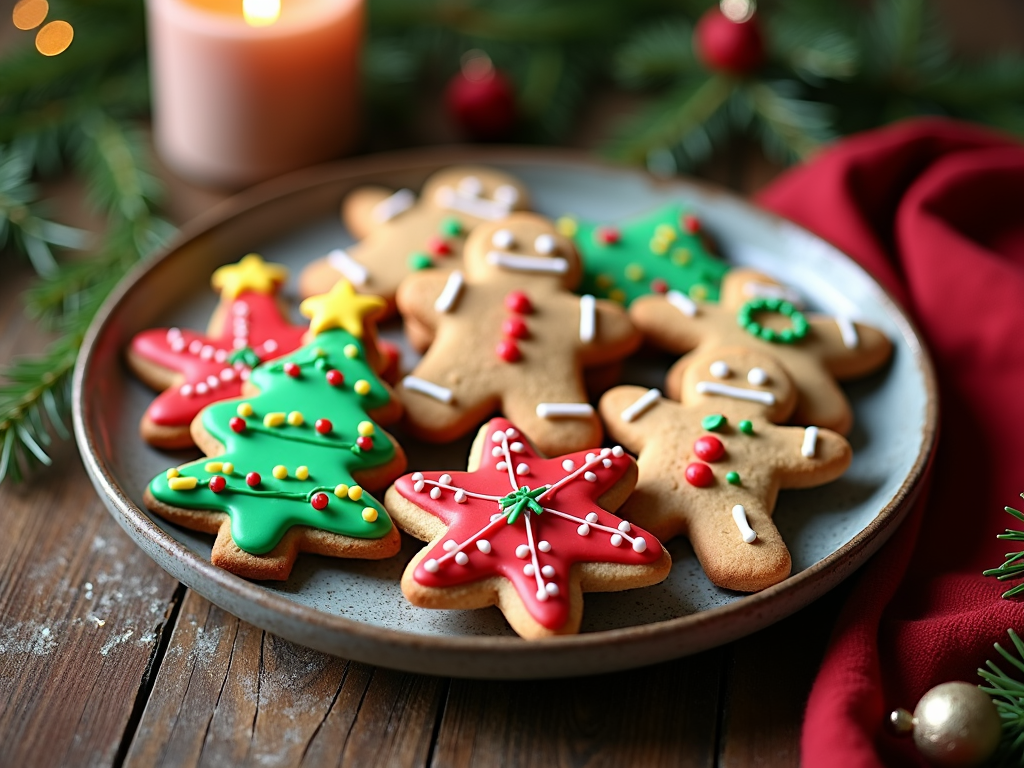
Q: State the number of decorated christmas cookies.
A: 8